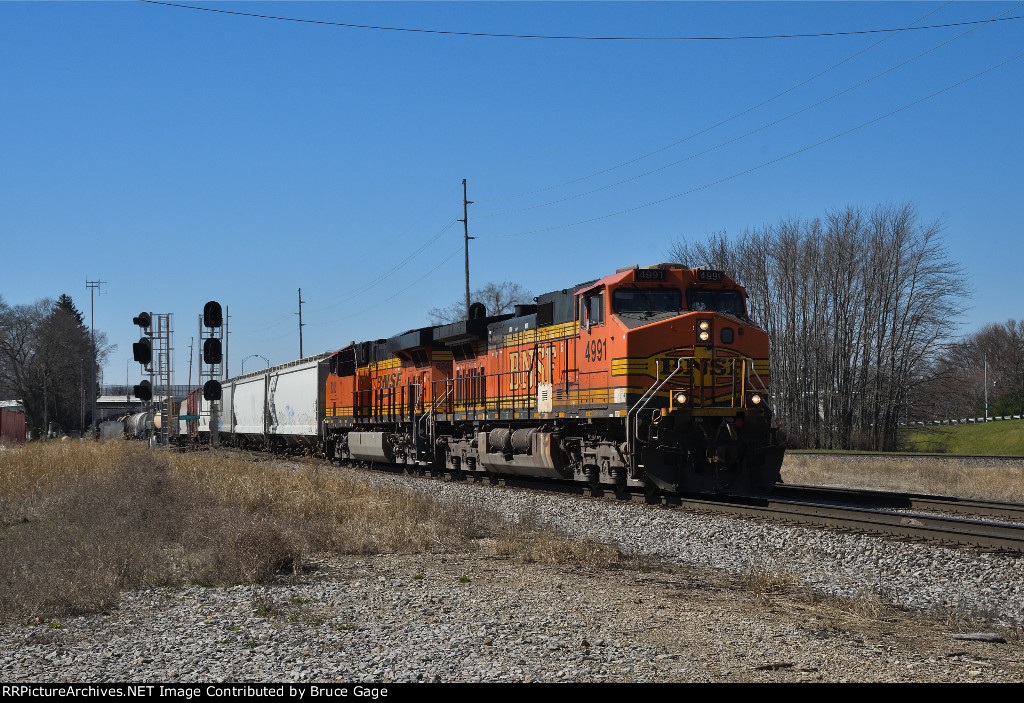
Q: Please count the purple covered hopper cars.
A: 0